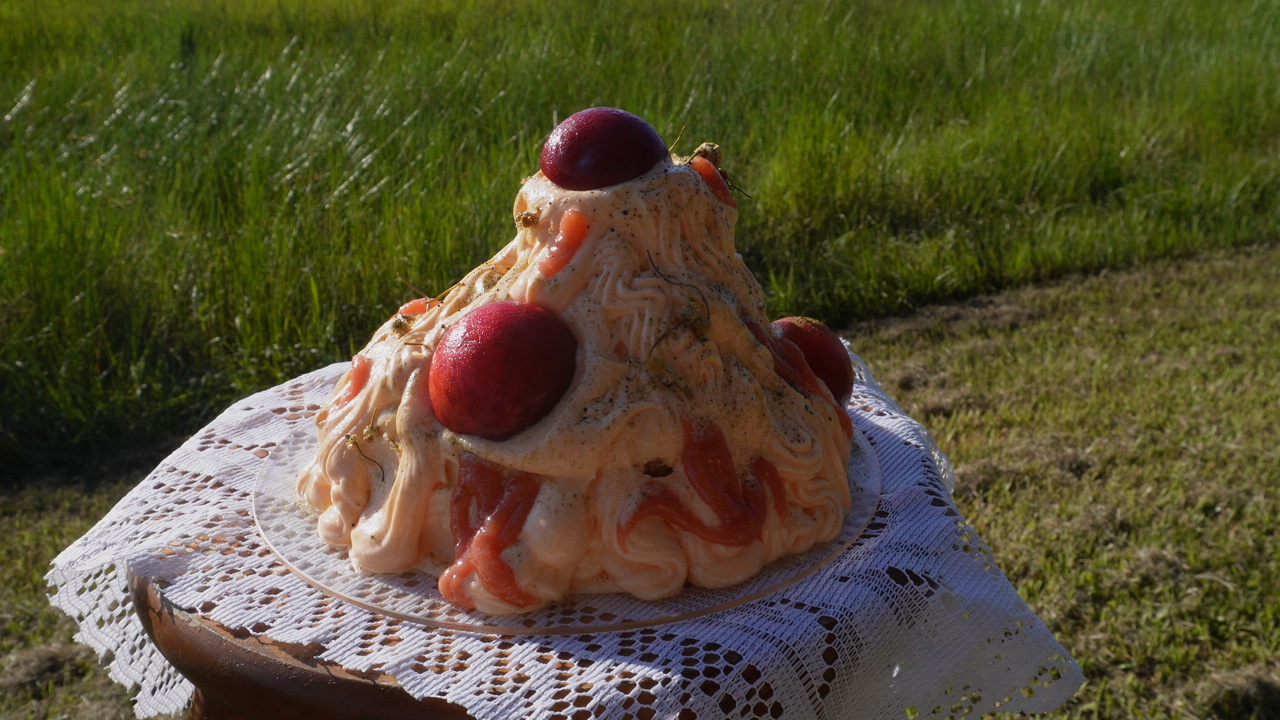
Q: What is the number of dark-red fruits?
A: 3